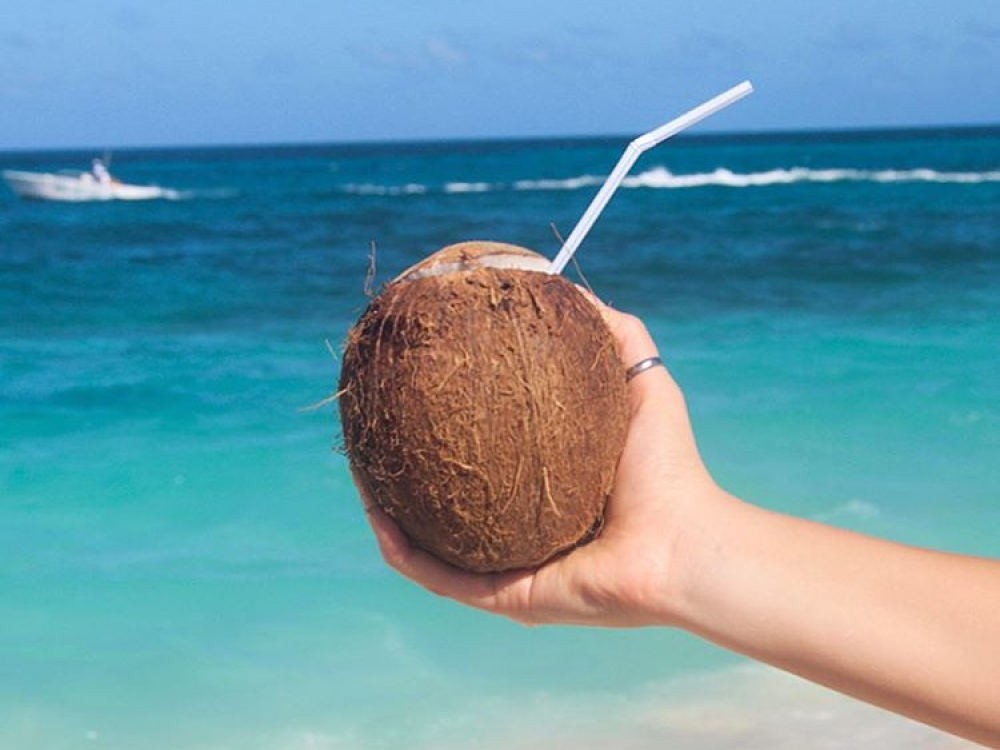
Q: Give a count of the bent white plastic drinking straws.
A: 1